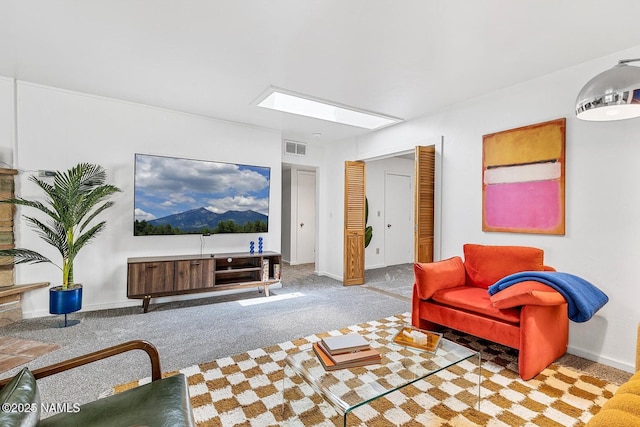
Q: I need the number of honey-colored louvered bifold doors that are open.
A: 2